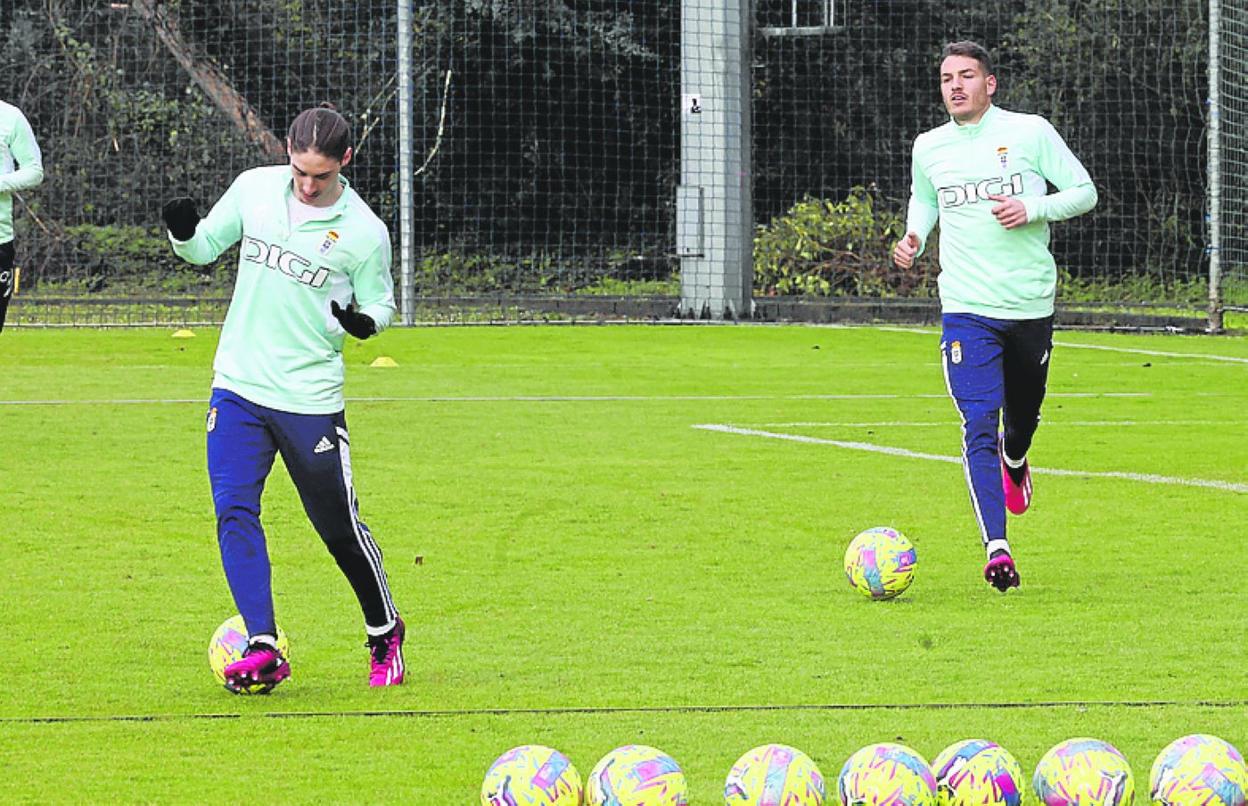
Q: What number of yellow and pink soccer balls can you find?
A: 9